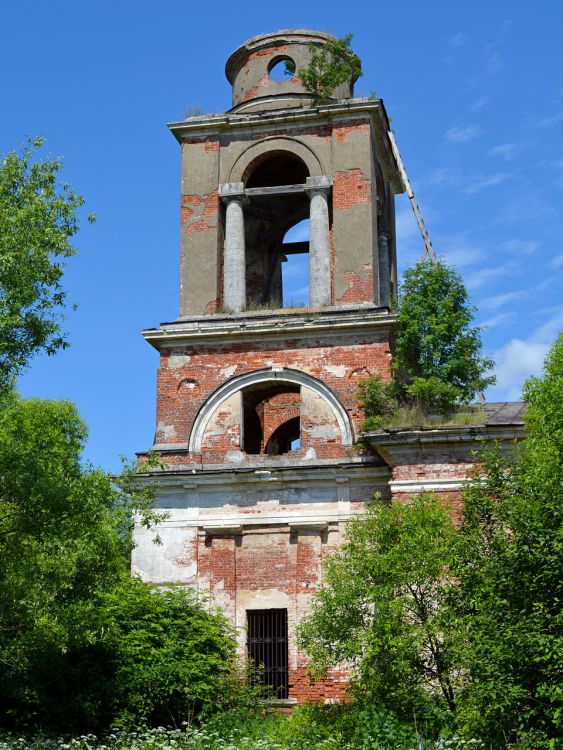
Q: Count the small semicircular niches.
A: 2